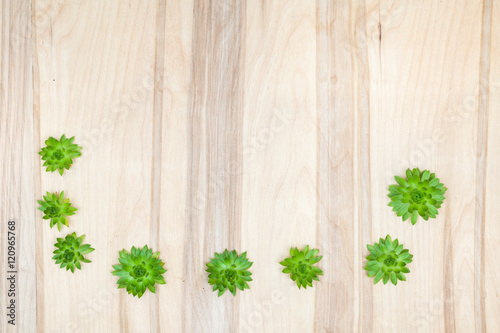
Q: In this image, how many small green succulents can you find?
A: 8